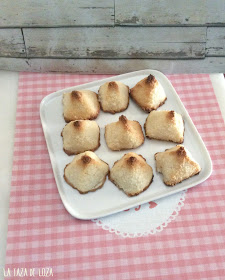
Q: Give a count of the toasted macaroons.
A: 9